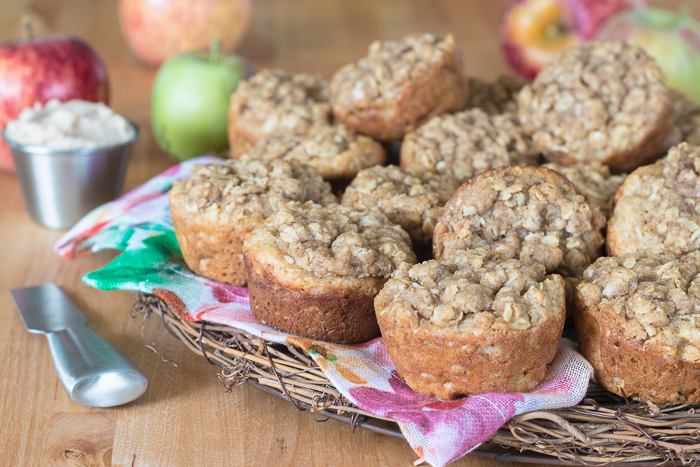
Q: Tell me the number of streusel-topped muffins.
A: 15